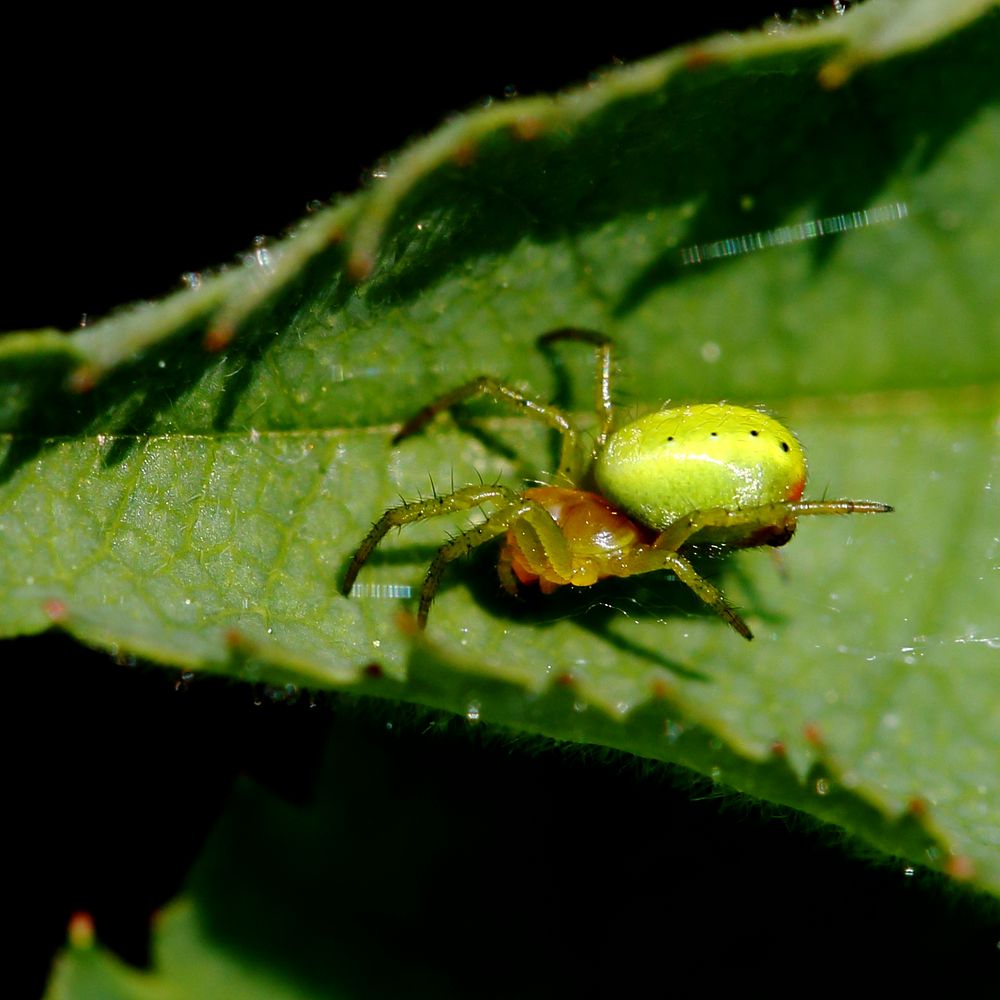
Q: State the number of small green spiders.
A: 1